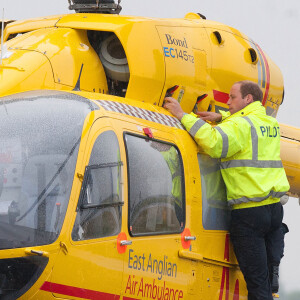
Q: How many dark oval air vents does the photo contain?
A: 2